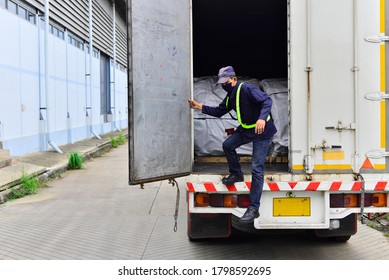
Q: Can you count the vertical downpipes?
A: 3